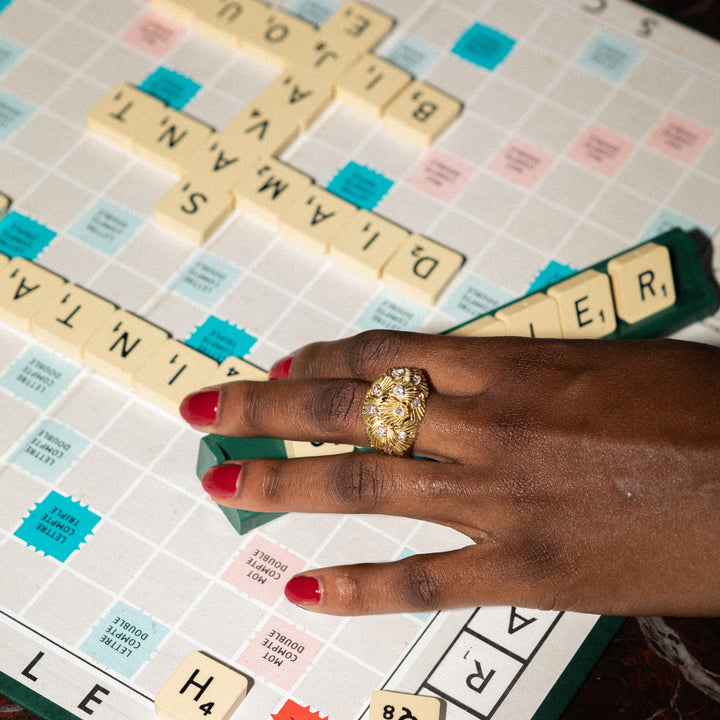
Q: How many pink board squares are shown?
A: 7